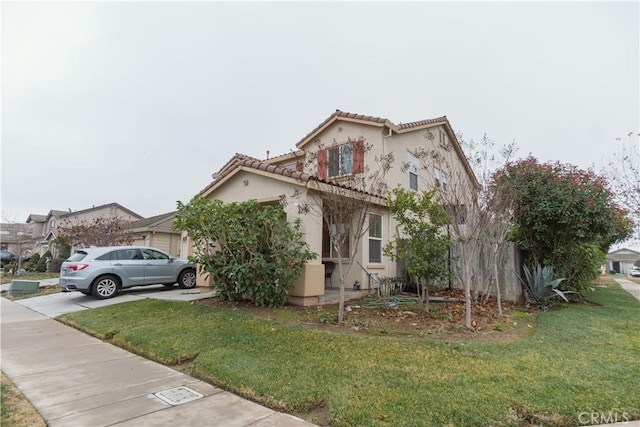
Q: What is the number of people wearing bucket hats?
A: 0